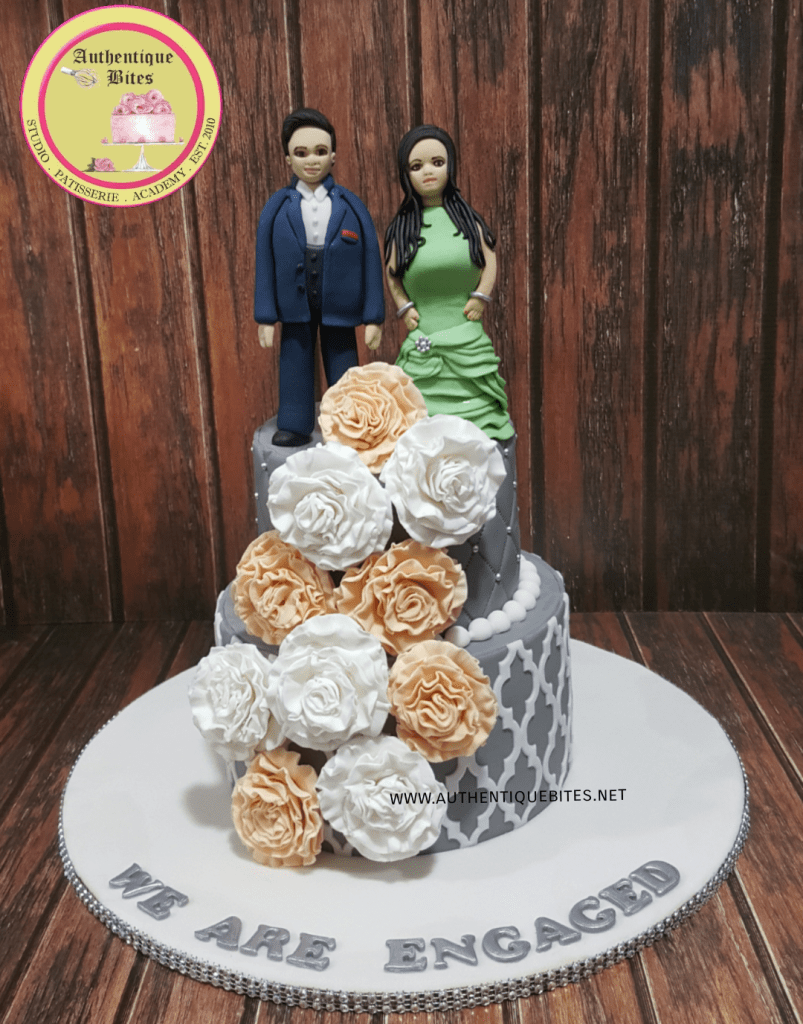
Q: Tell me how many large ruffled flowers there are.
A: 10